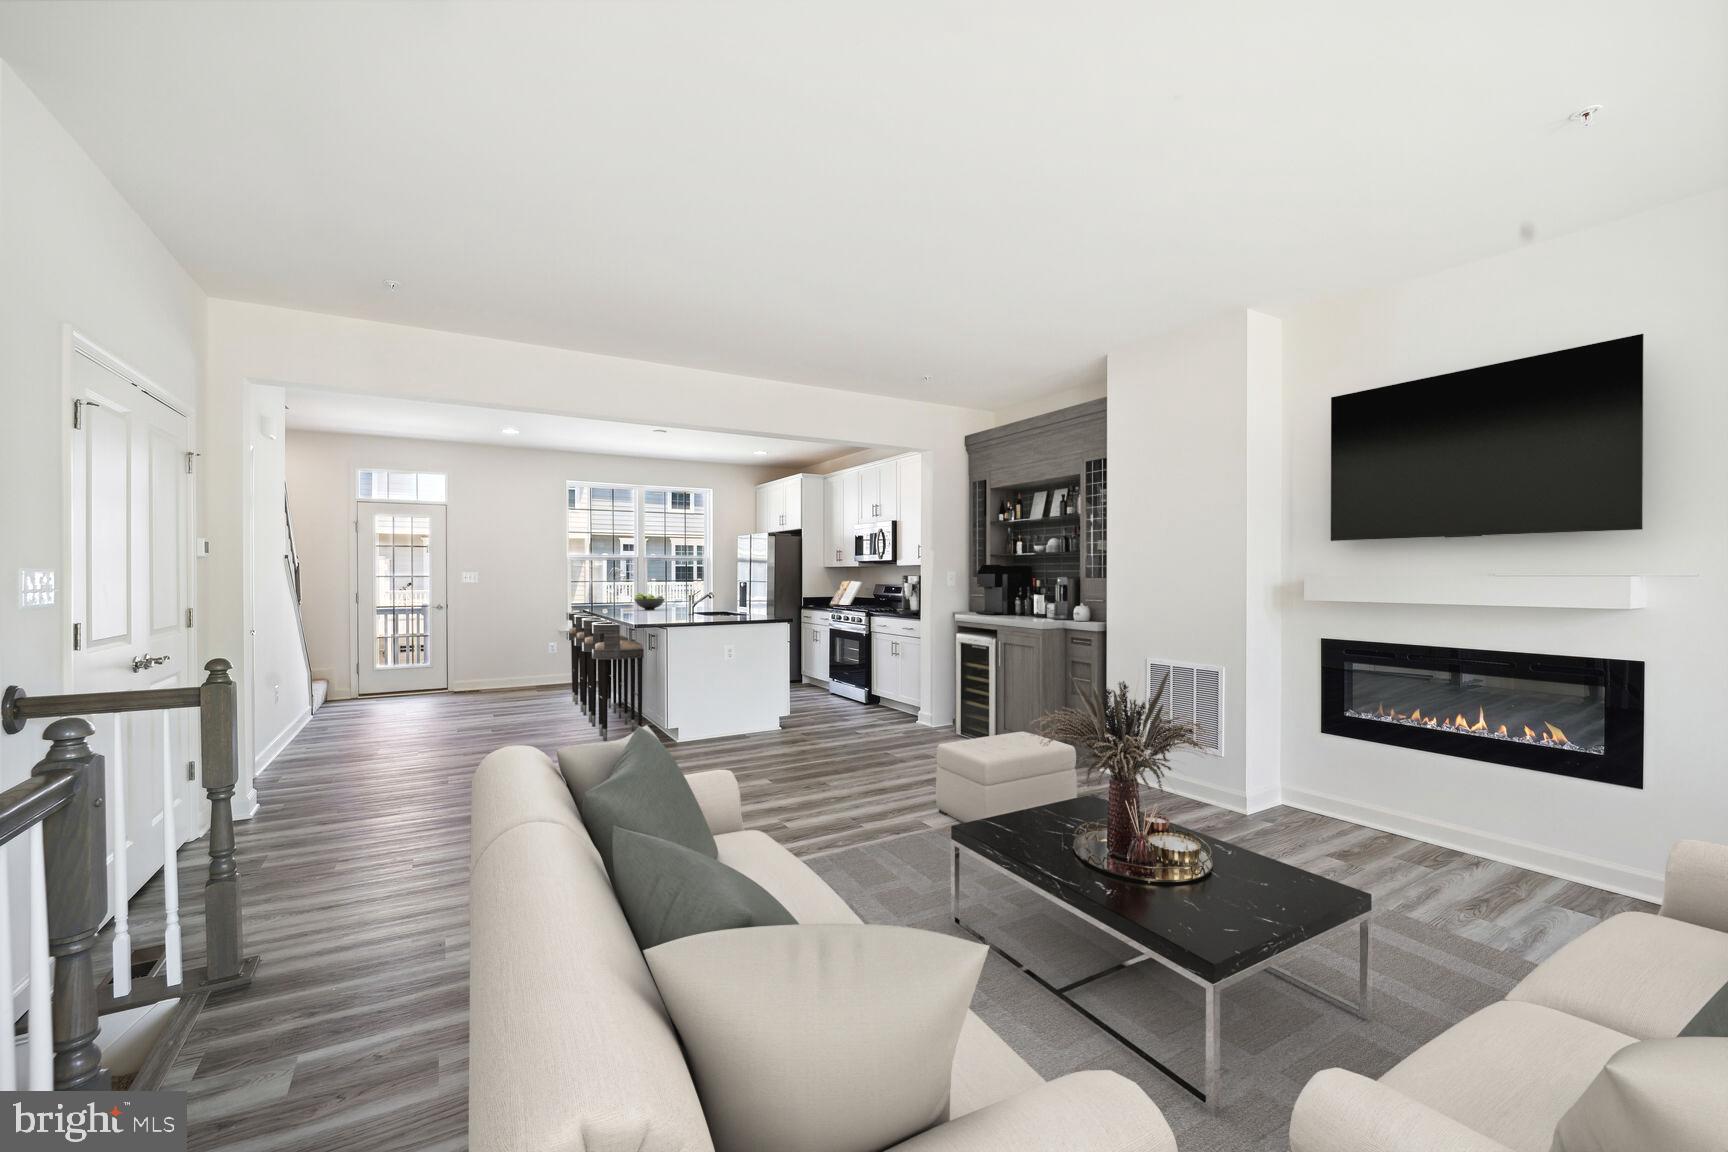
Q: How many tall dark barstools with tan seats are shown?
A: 4